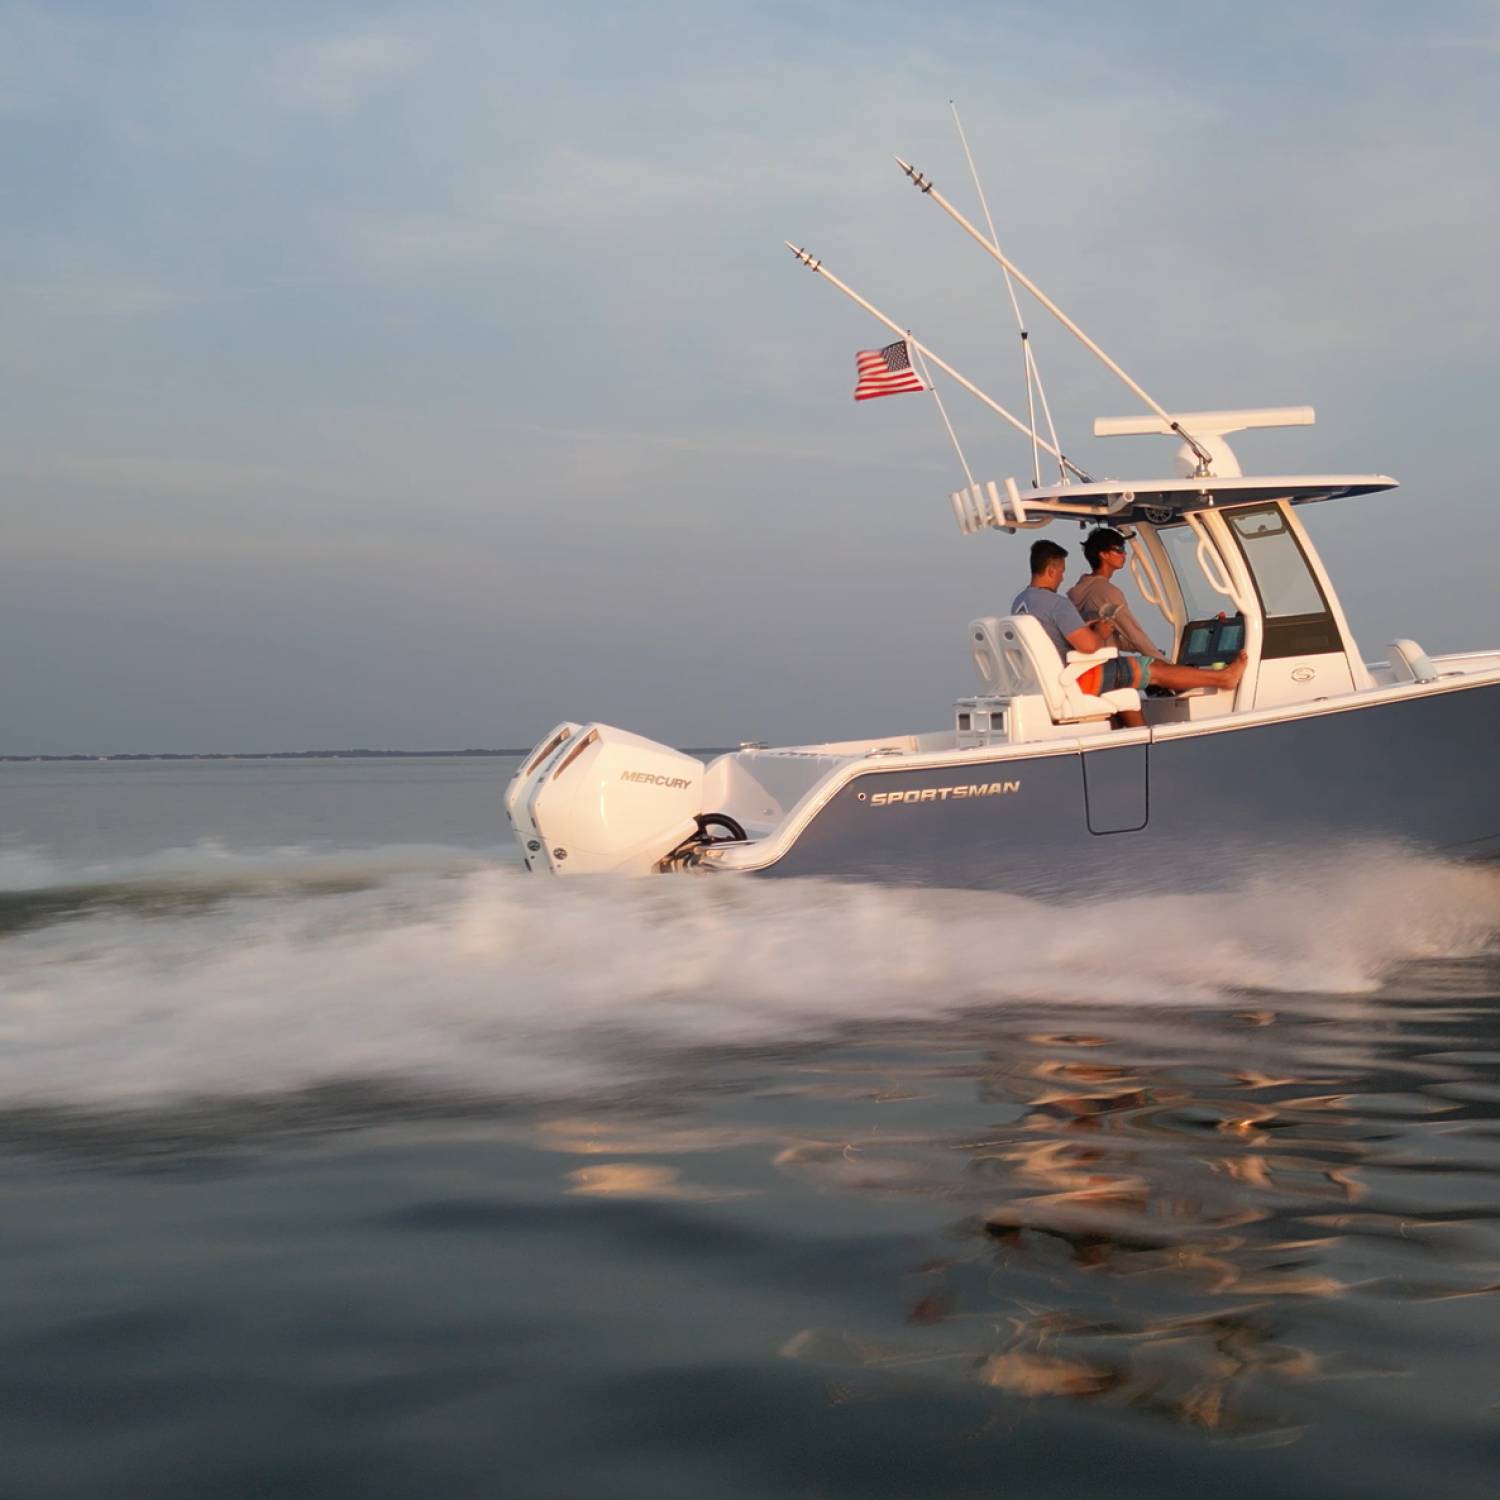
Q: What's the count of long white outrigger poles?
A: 2